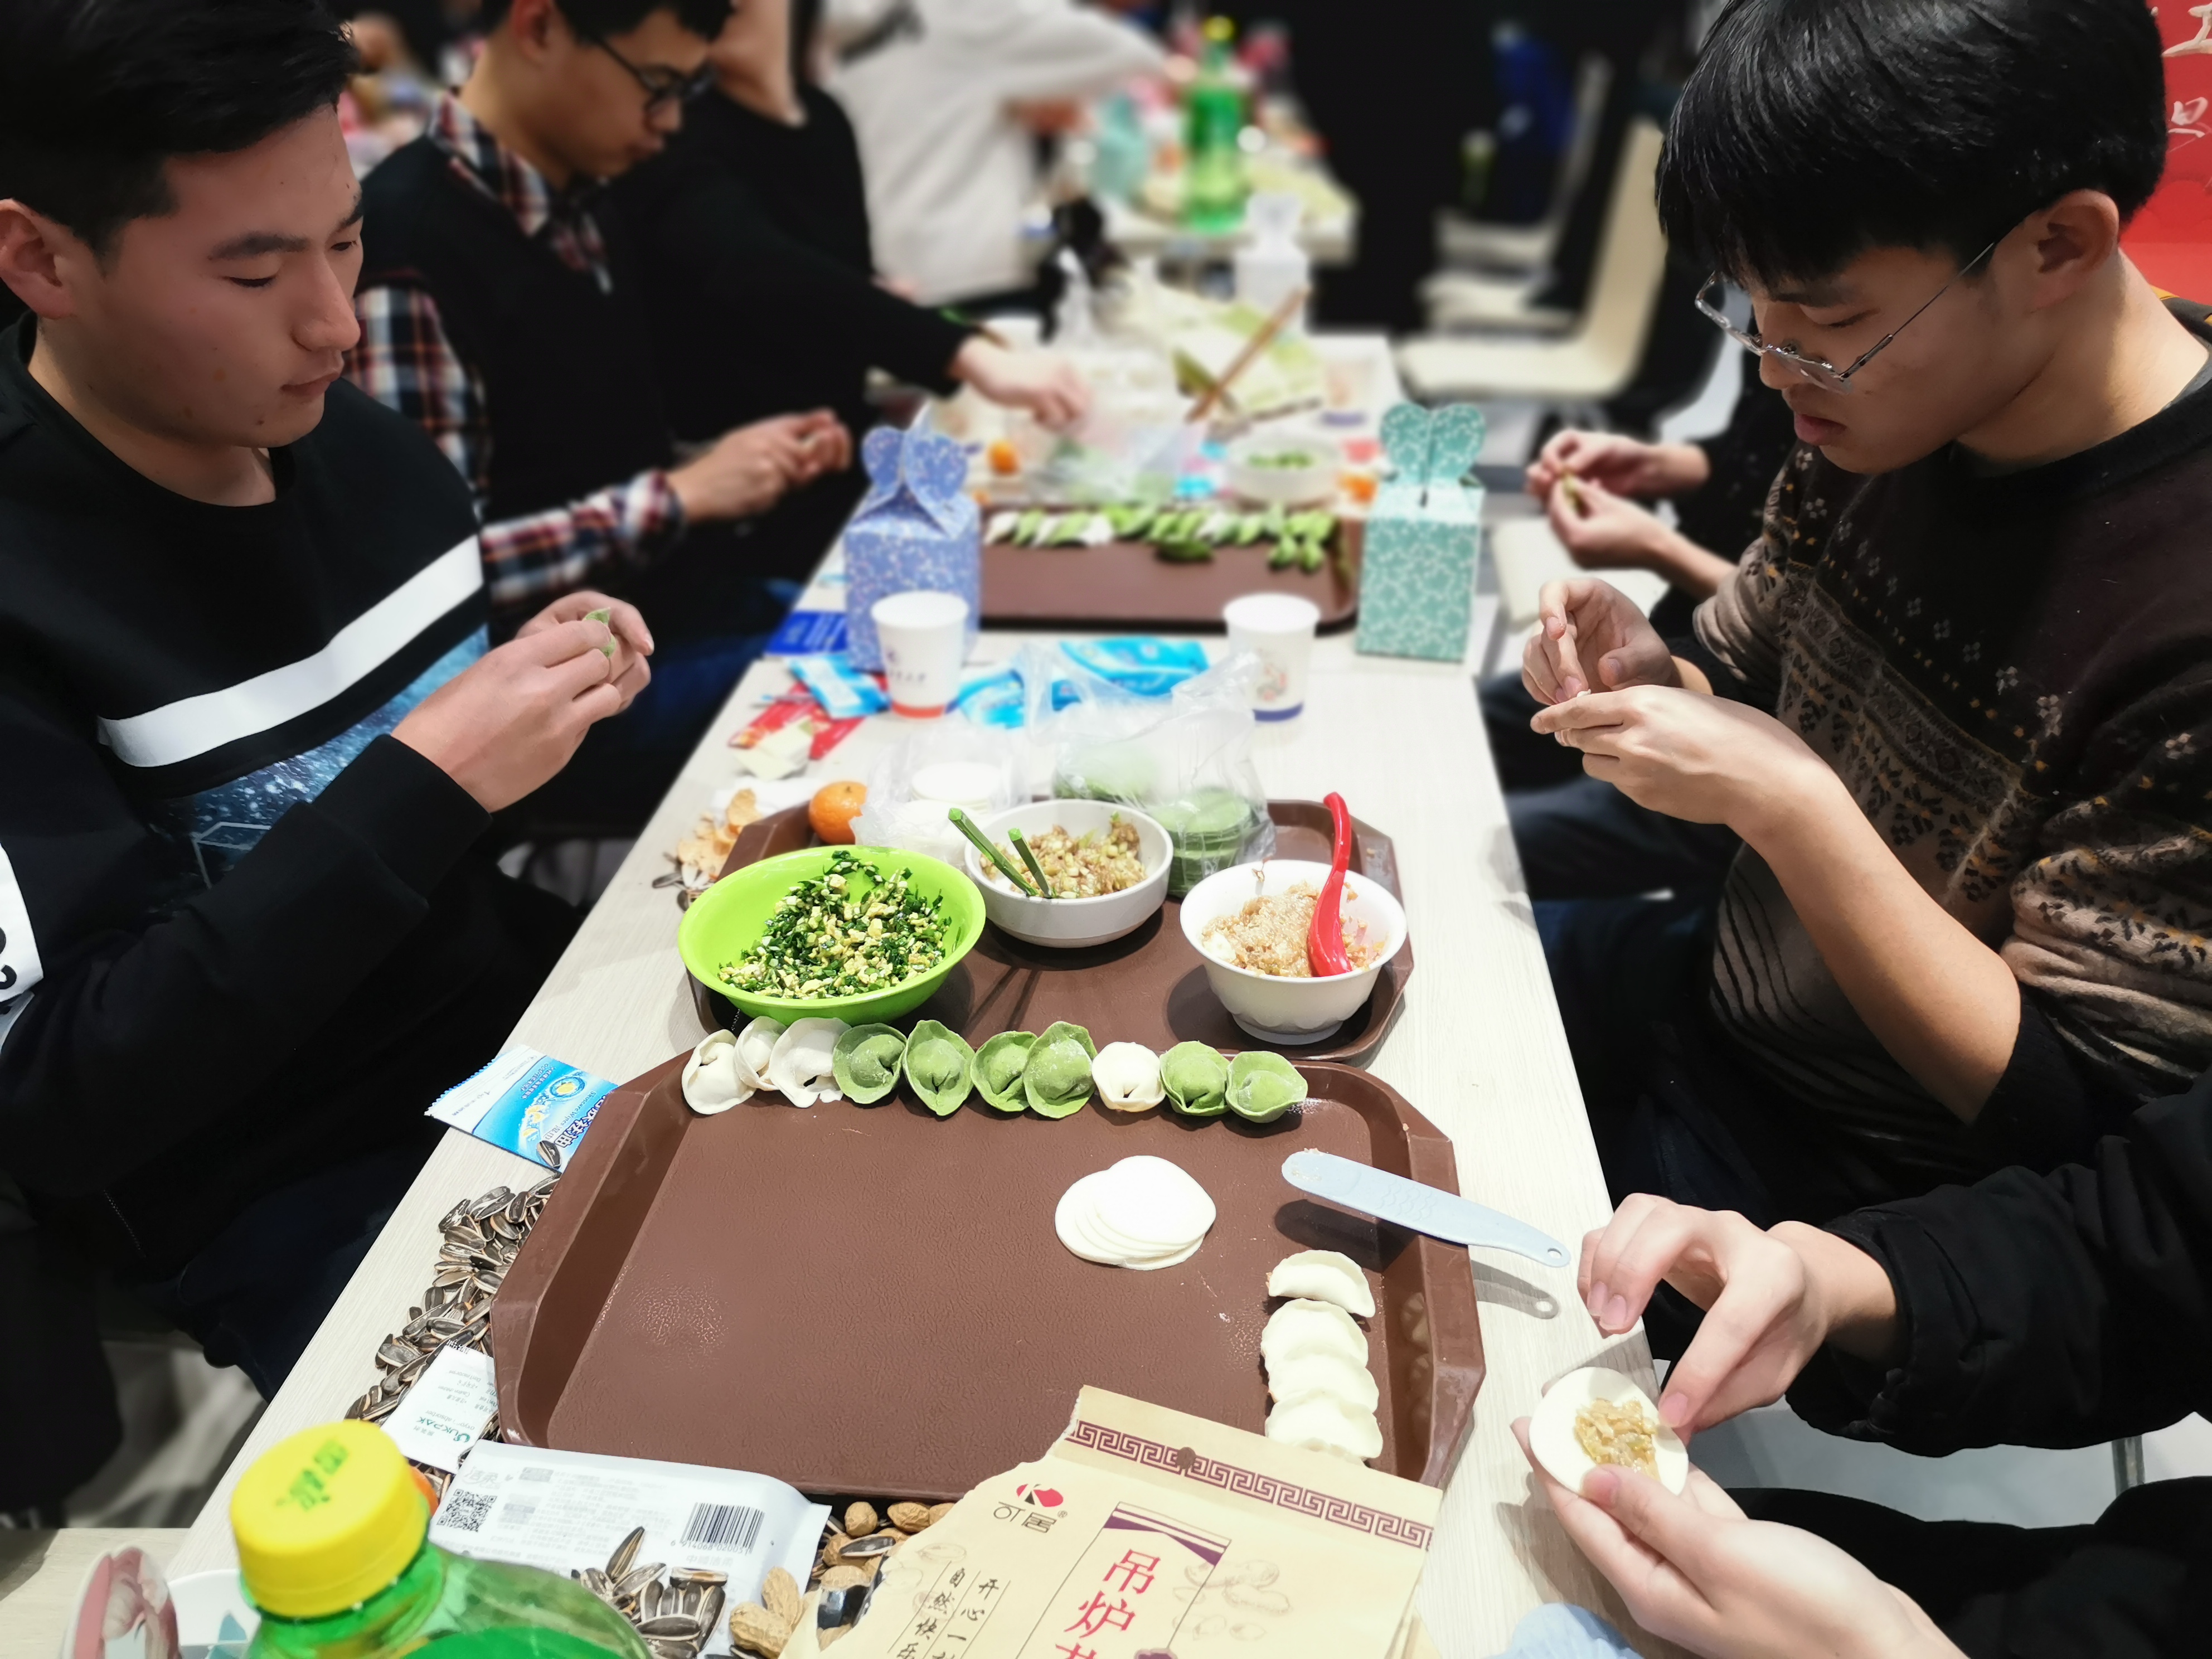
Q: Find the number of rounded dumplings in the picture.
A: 10